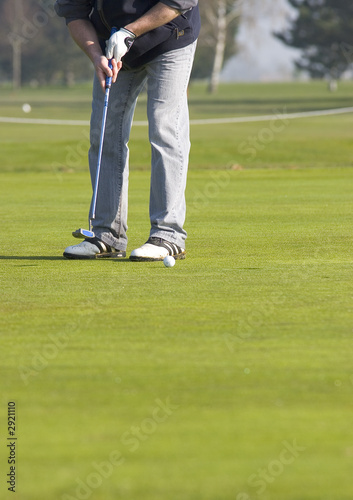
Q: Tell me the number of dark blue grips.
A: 1